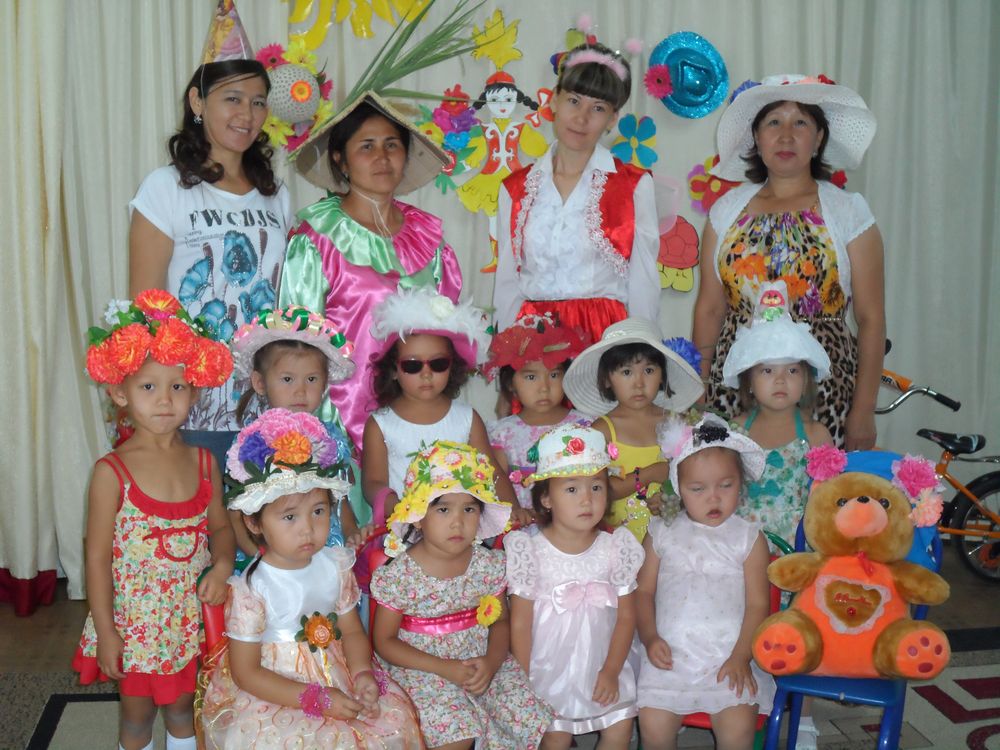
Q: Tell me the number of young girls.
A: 10